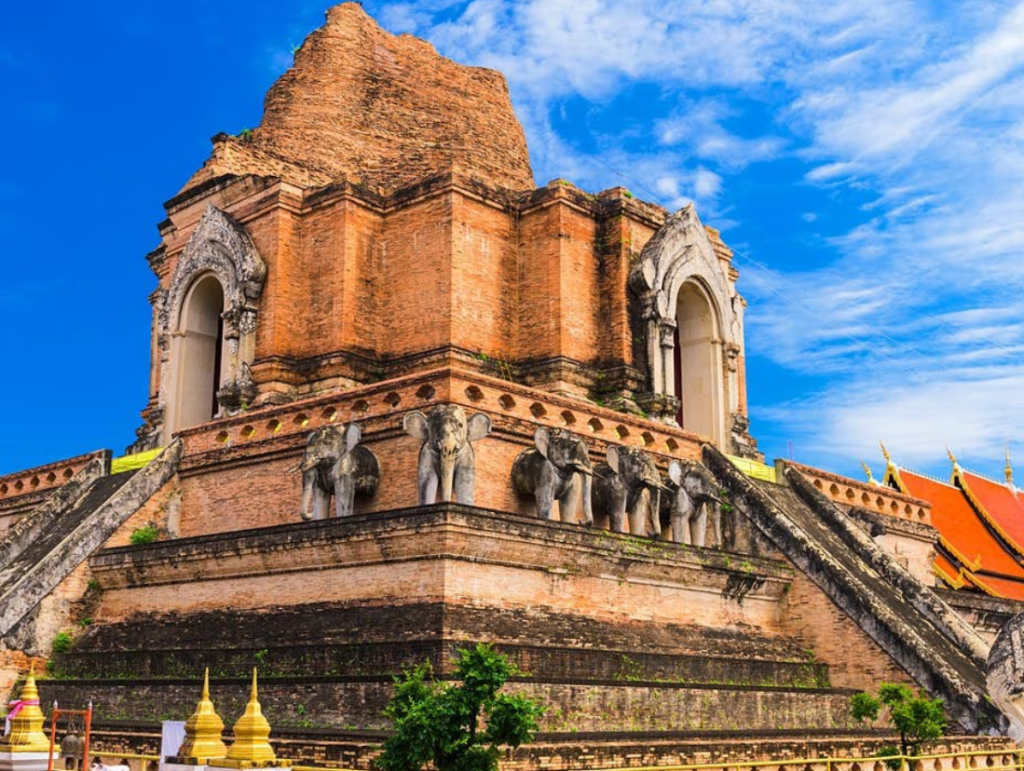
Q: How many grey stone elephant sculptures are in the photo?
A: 5